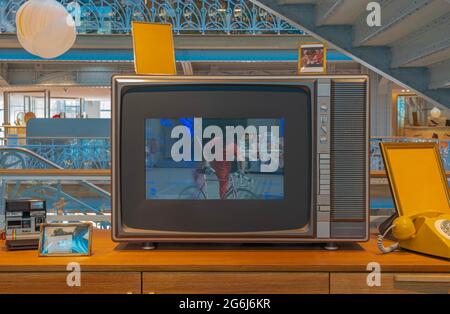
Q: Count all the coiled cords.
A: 1